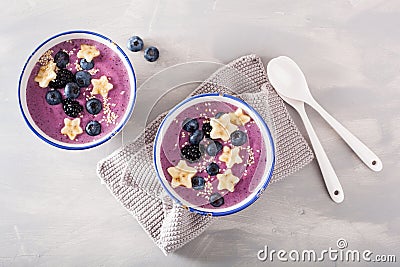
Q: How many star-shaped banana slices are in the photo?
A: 9